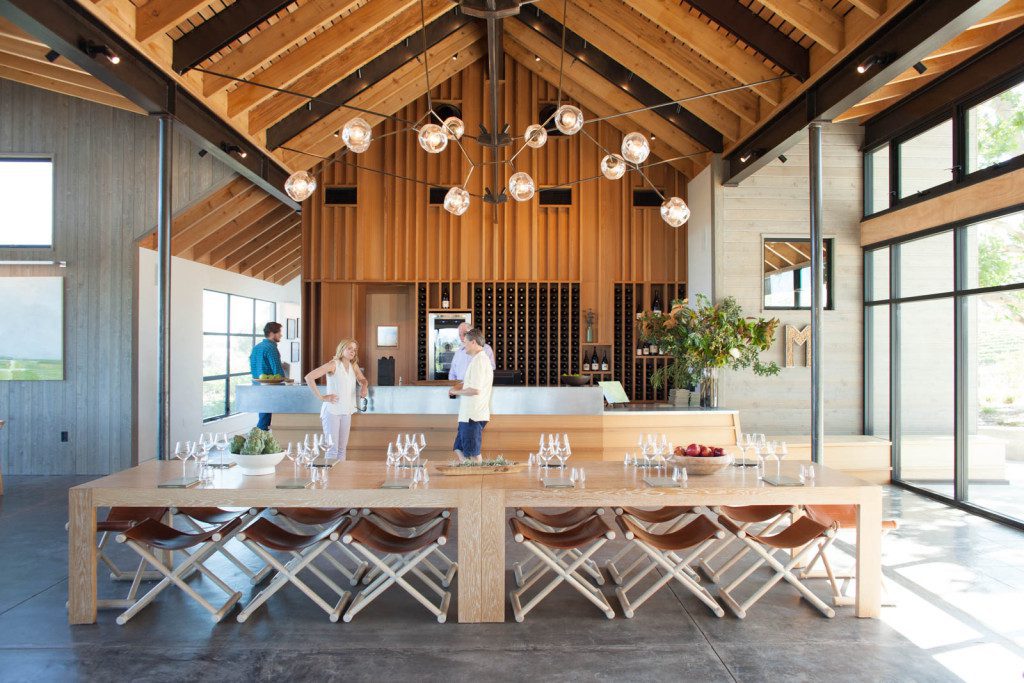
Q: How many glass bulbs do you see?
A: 11